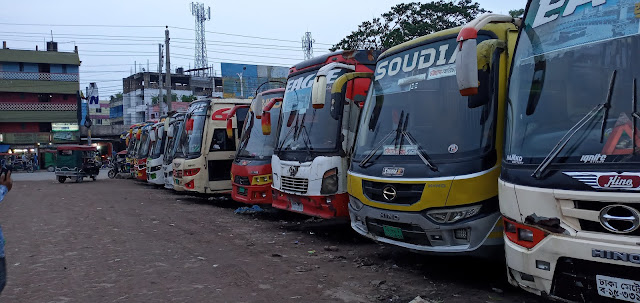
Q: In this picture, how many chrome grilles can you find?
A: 1